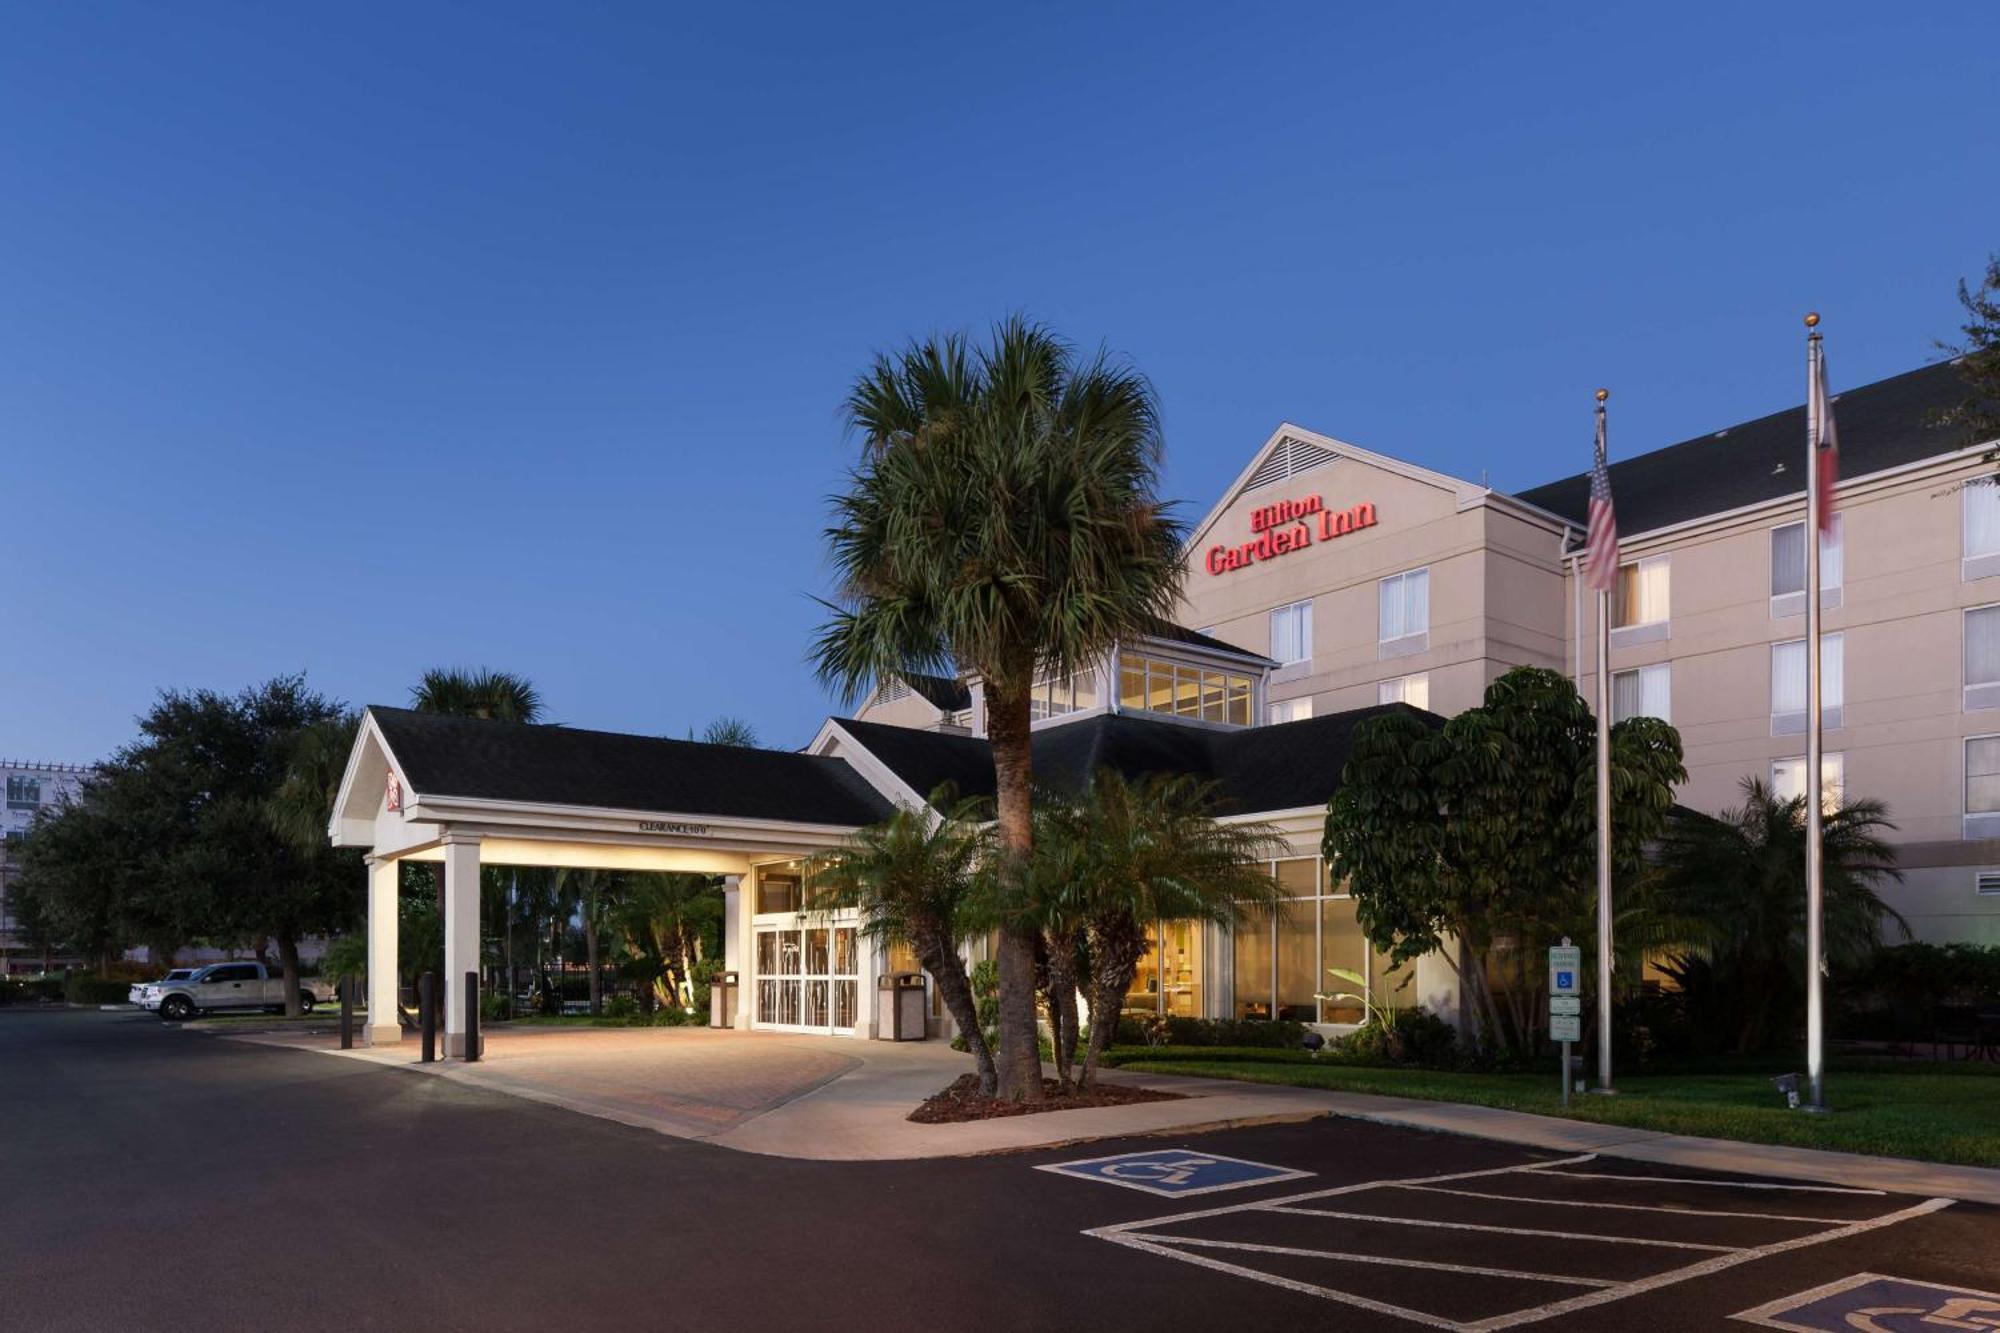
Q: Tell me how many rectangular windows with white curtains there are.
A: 12